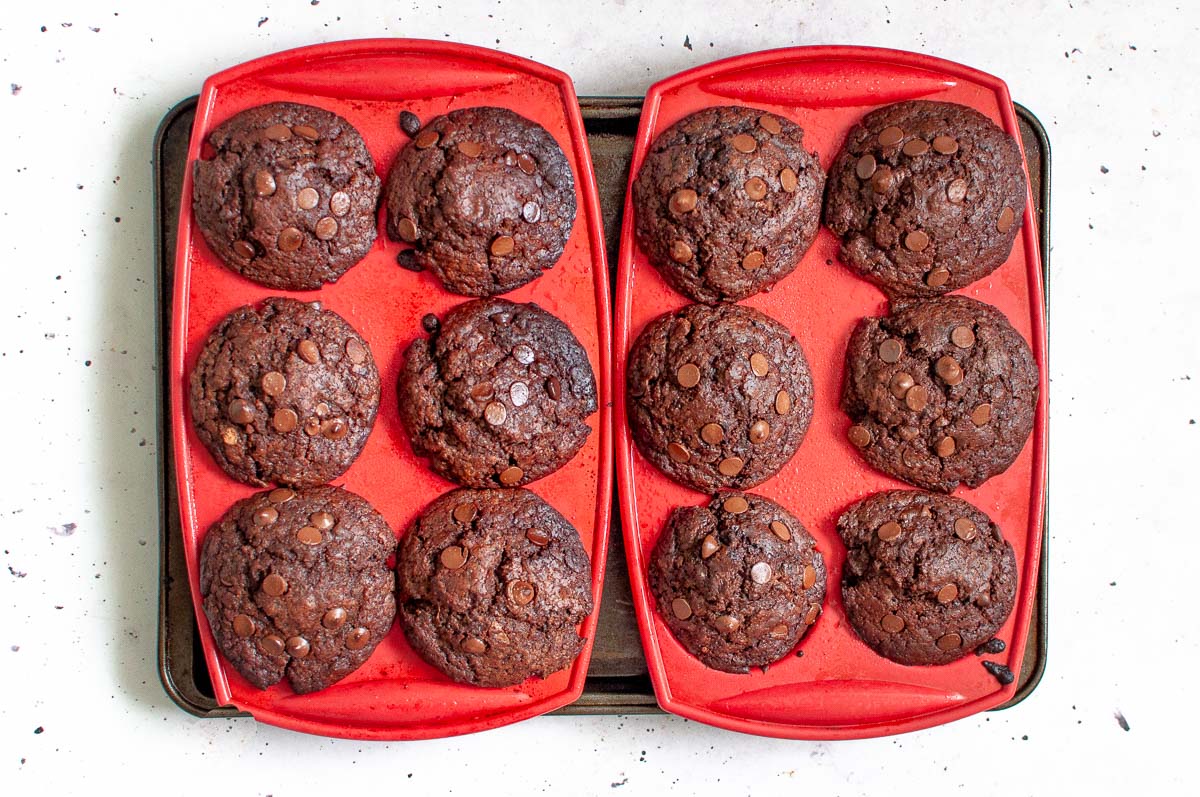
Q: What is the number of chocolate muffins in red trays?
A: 12